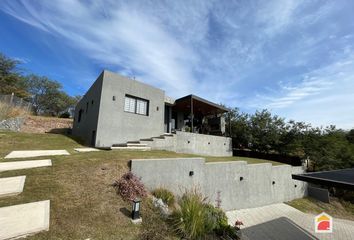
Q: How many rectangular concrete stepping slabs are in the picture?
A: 5